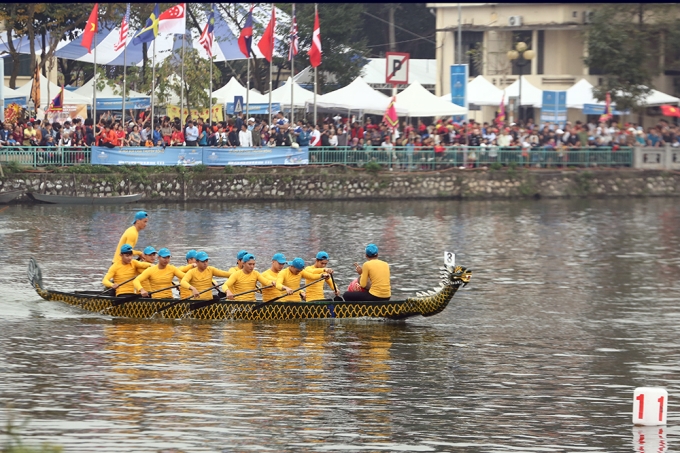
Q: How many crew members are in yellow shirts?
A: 12